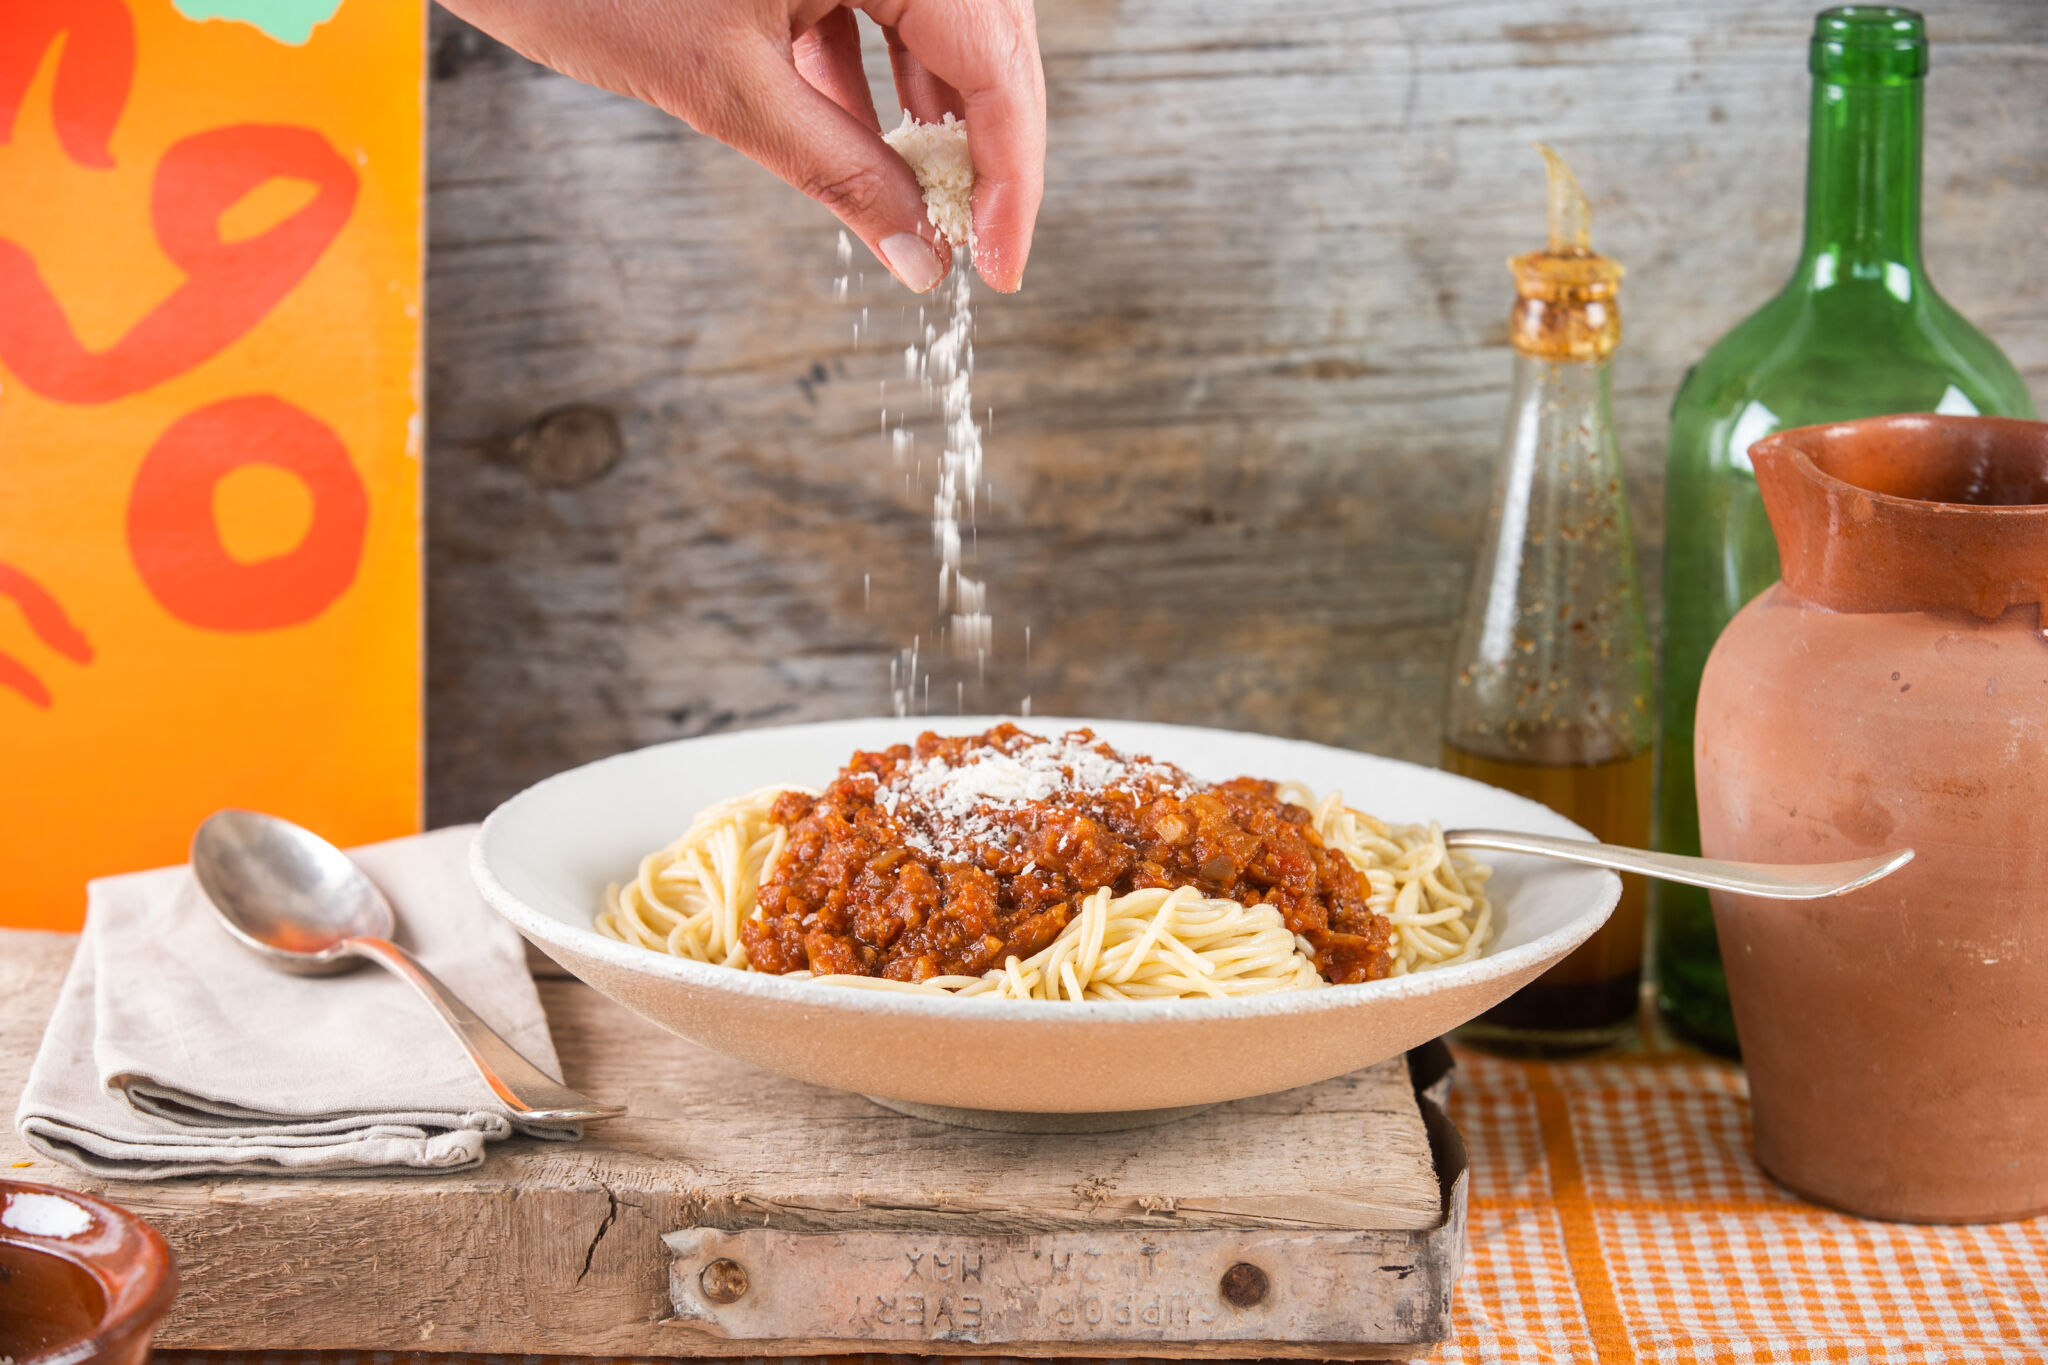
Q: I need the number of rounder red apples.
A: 0